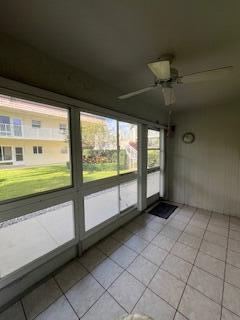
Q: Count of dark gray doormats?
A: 1